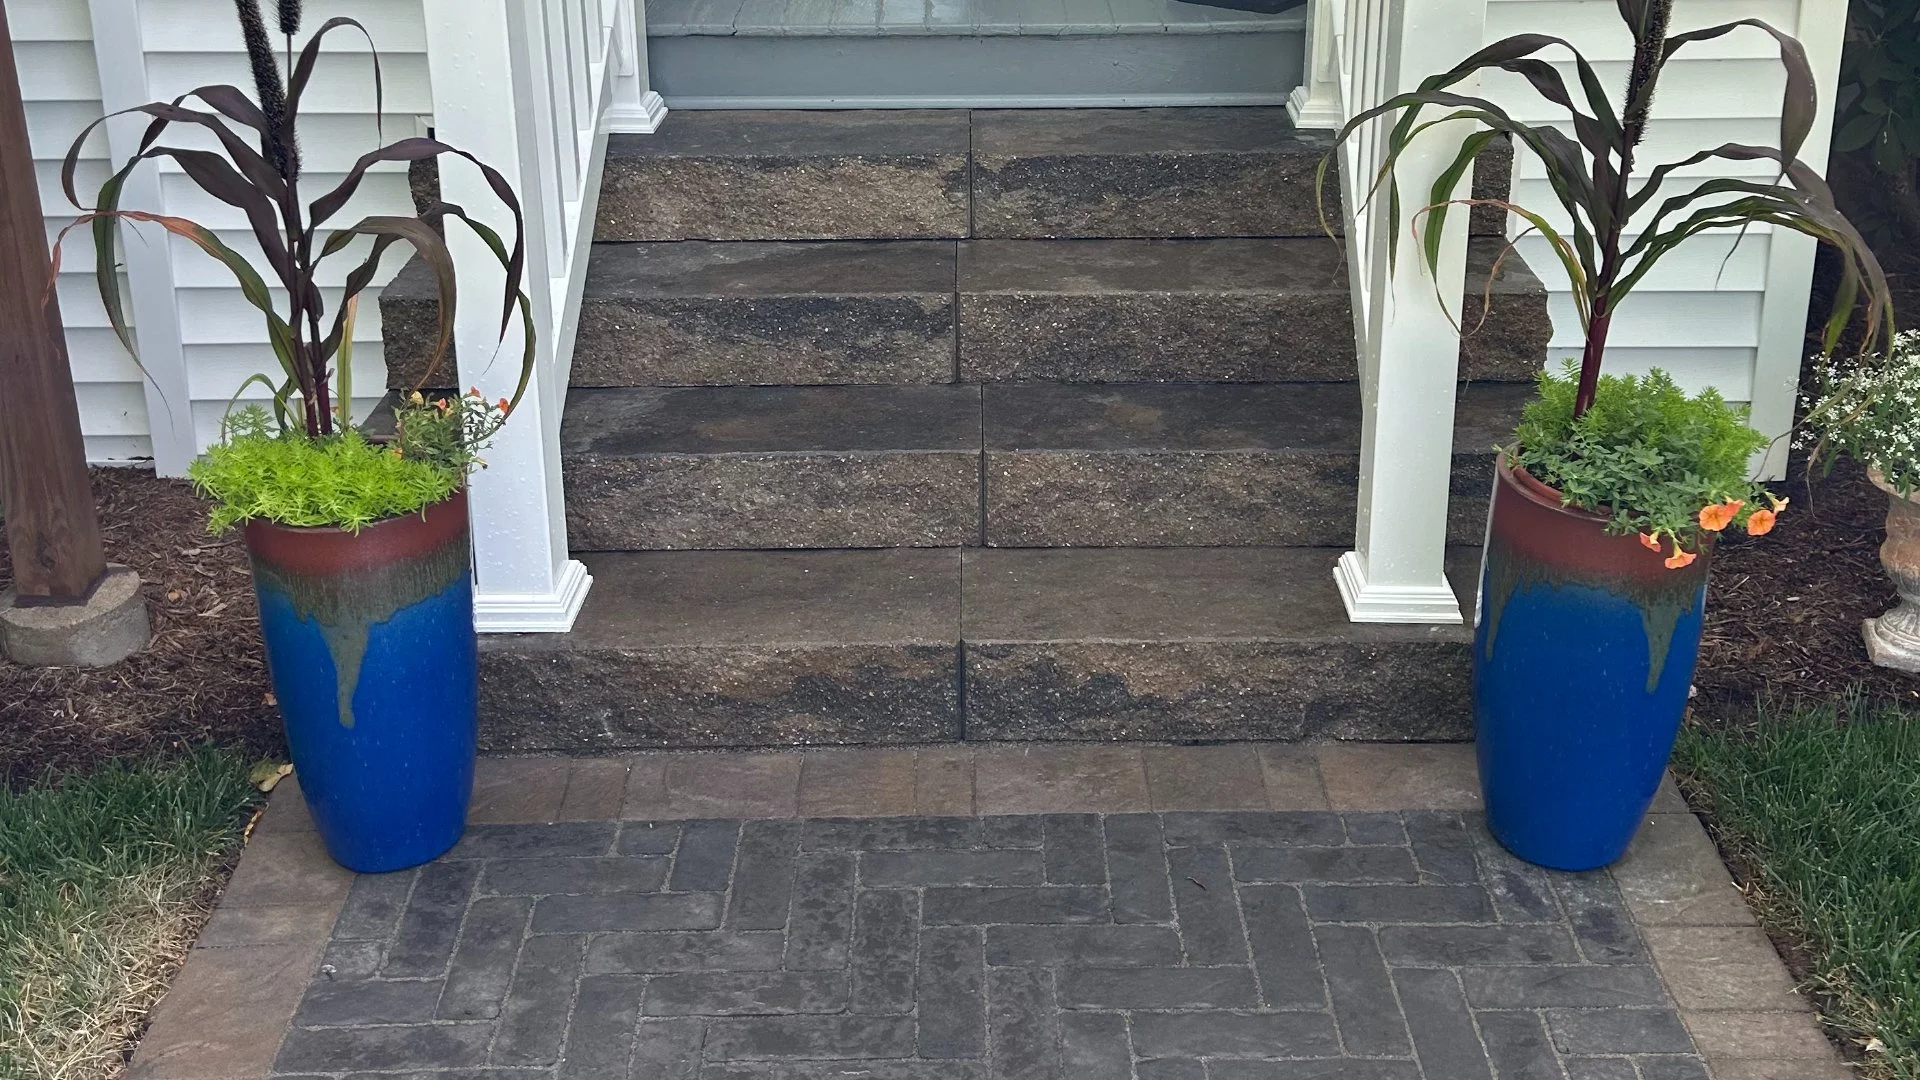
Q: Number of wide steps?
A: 4